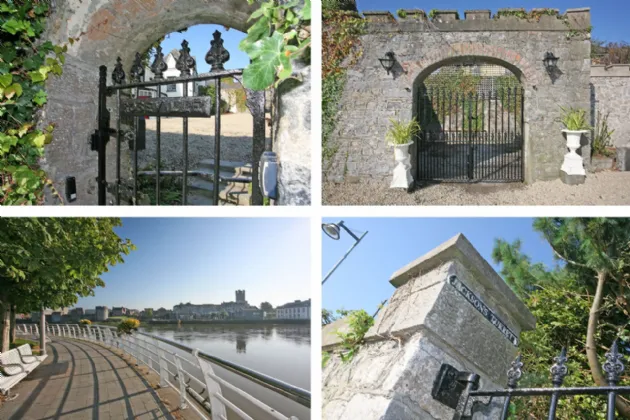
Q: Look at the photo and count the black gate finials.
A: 8